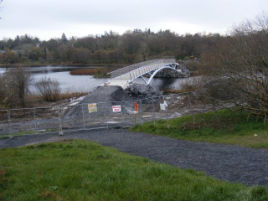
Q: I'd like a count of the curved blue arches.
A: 1